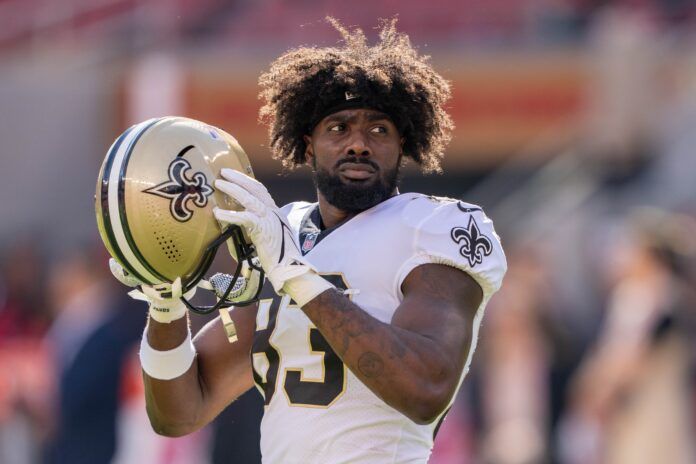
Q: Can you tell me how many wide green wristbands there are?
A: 0